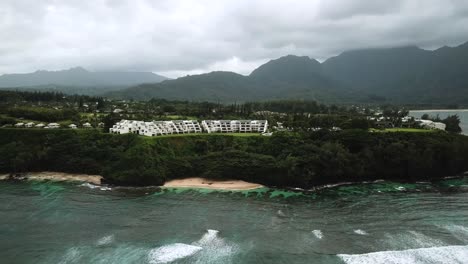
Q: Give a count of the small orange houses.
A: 0